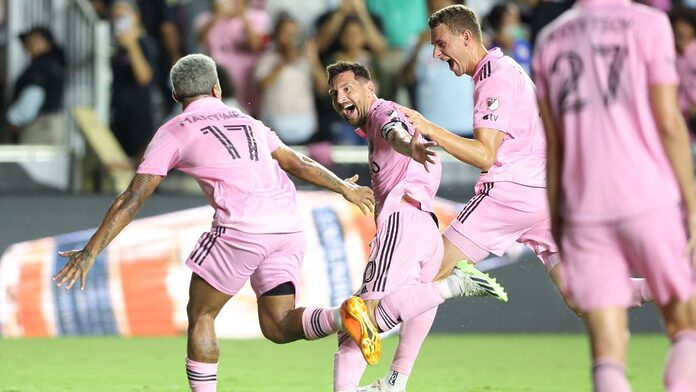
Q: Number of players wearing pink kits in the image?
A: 4